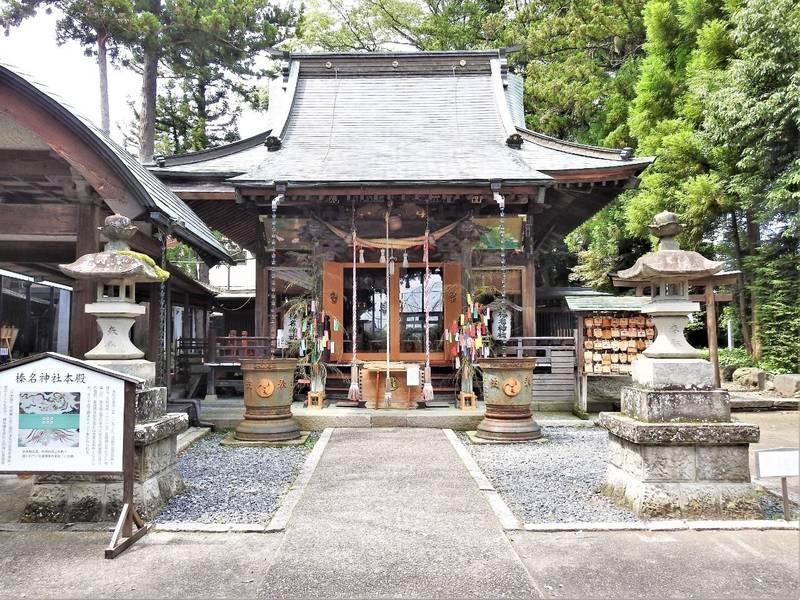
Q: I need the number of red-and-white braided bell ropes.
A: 2